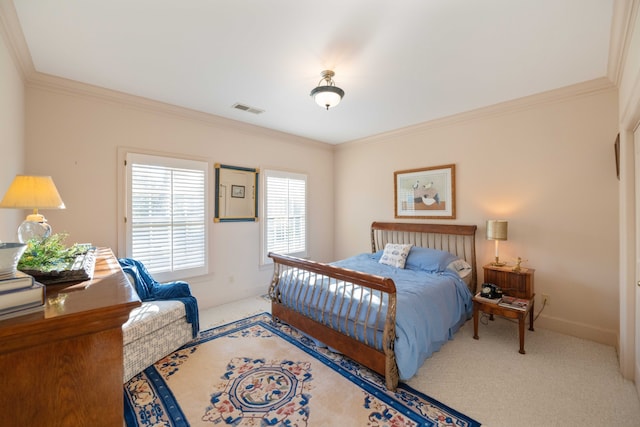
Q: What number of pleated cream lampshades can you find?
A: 1